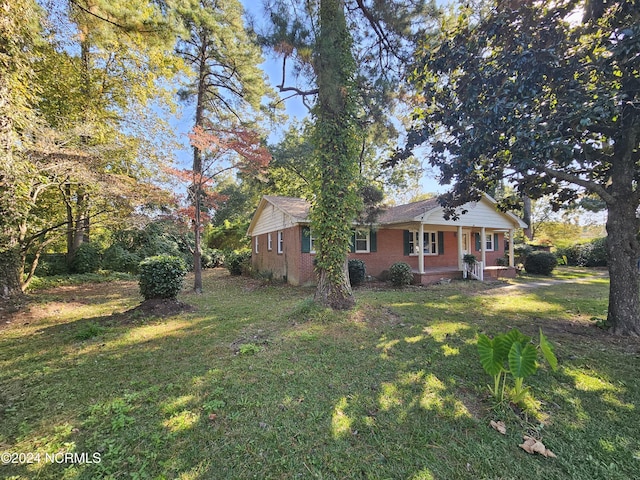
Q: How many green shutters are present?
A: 7